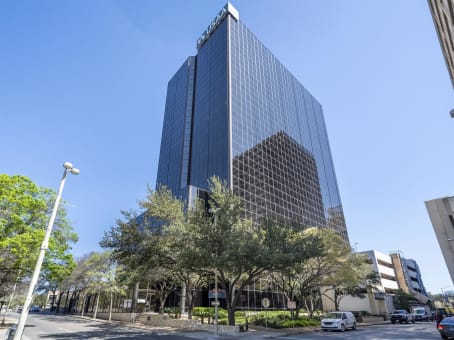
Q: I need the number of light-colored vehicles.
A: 3